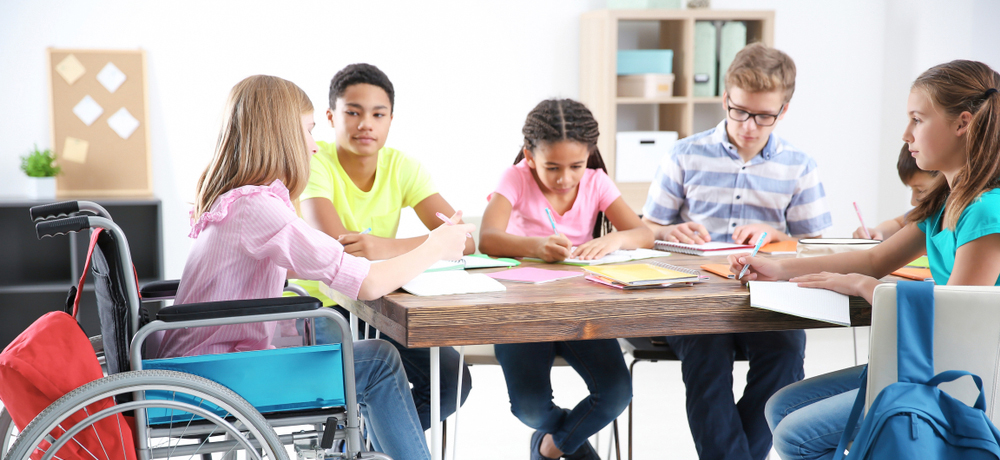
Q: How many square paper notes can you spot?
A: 5